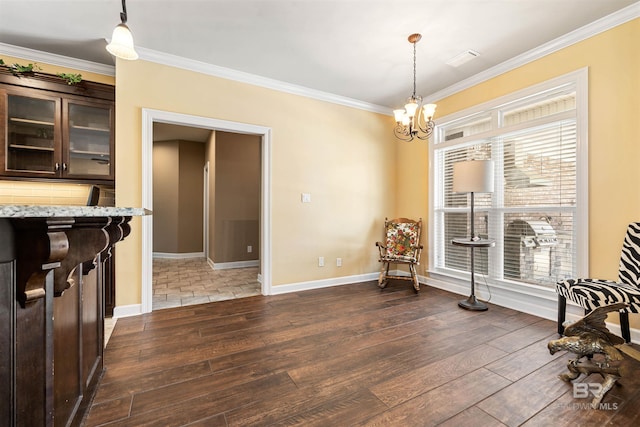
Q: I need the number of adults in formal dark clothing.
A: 0